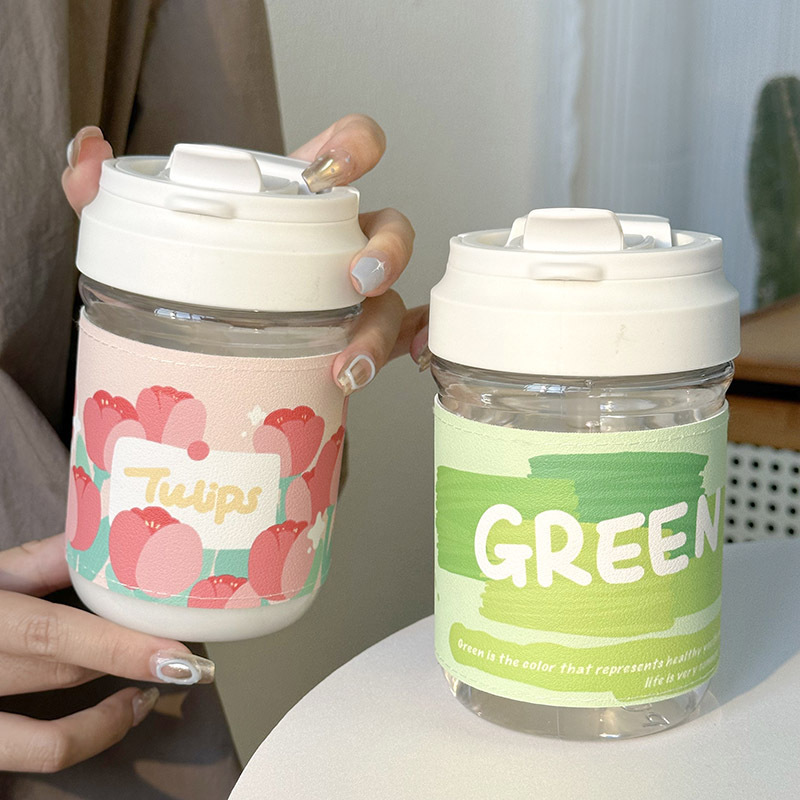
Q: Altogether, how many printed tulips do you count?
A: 9